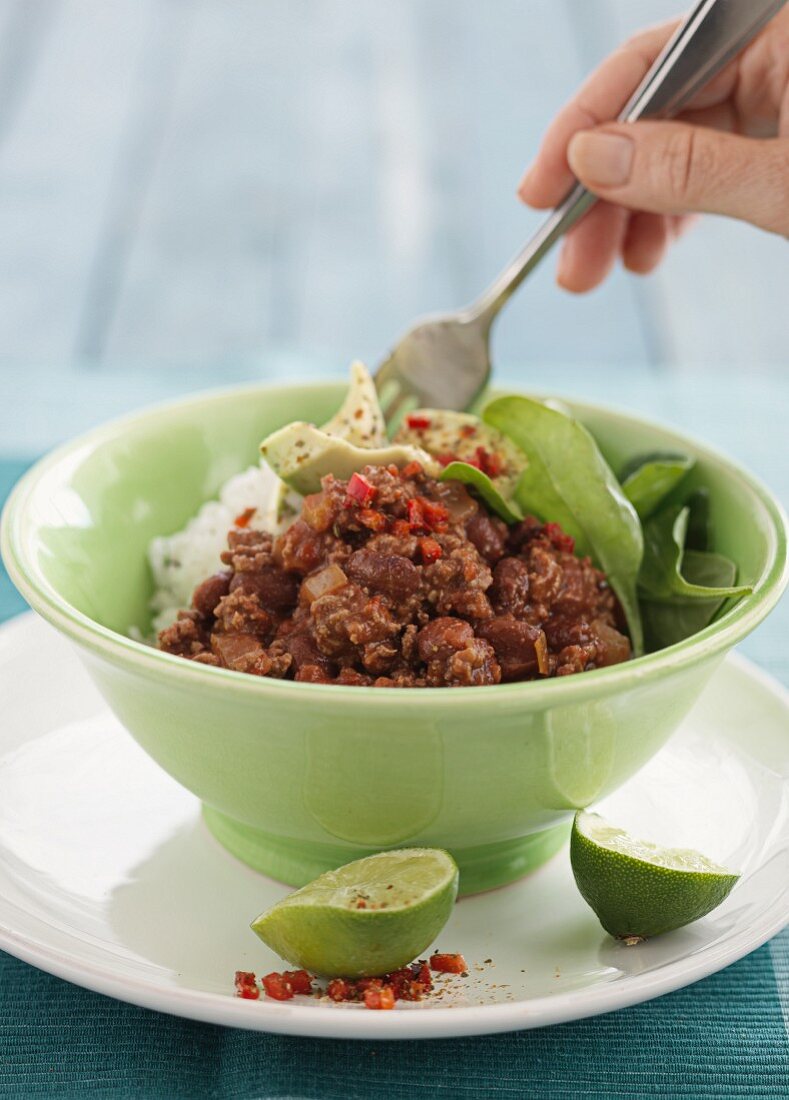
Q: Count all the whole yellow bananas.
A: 0